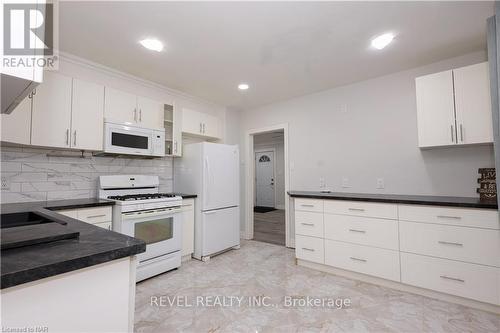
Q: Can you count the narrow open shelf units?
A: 1